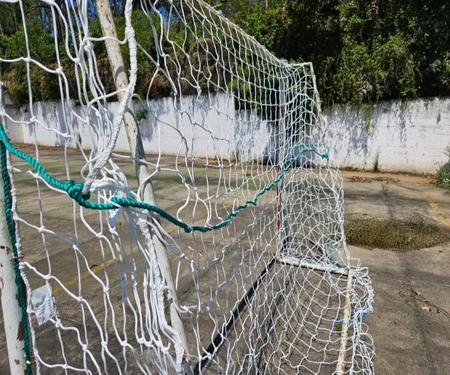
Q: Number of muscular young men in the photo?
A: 0